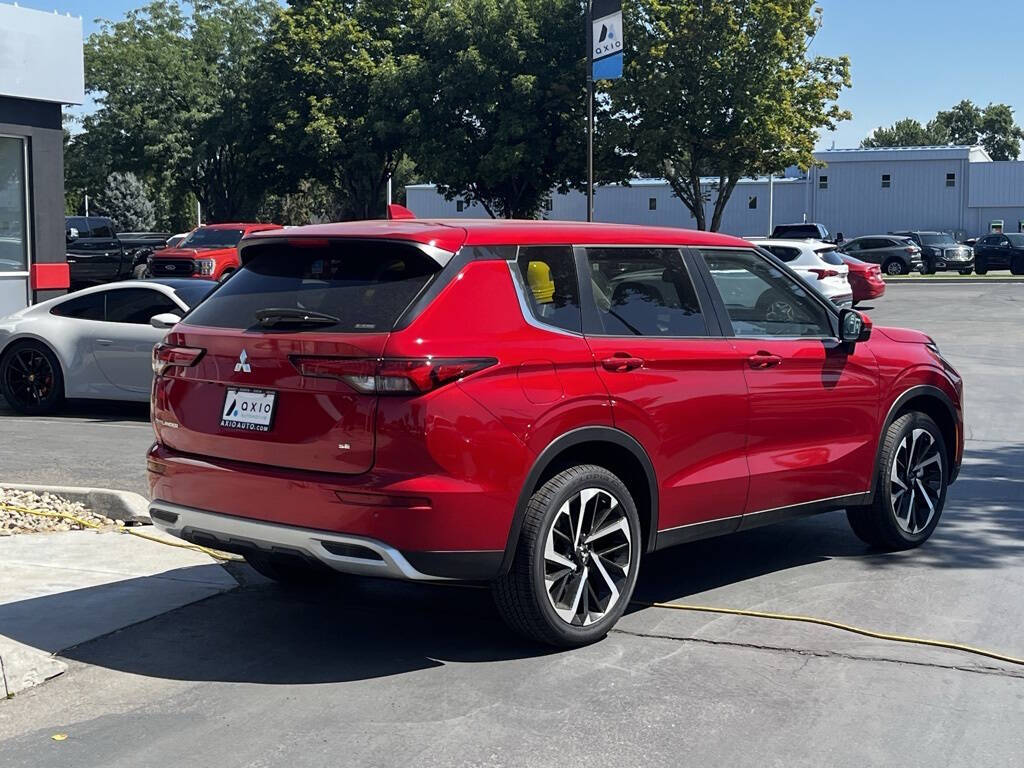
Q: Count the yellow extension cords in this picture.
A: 1